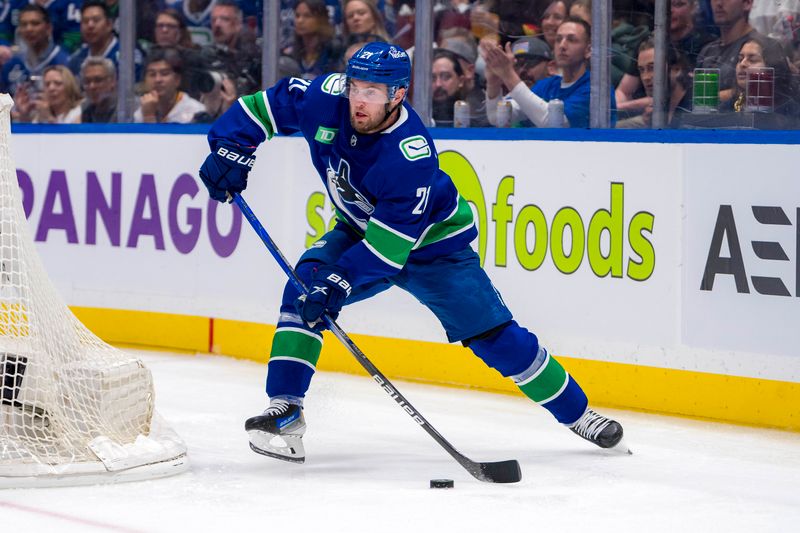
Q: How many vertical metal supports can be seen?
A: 5